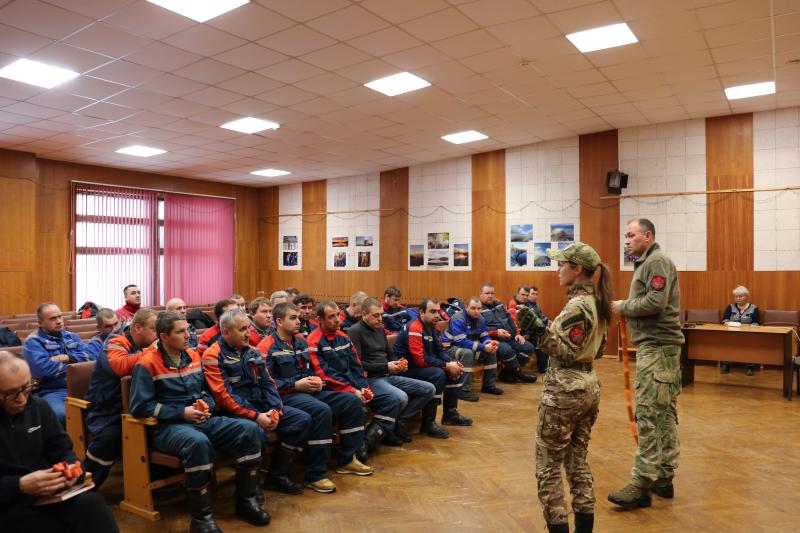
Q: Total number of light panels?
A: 9